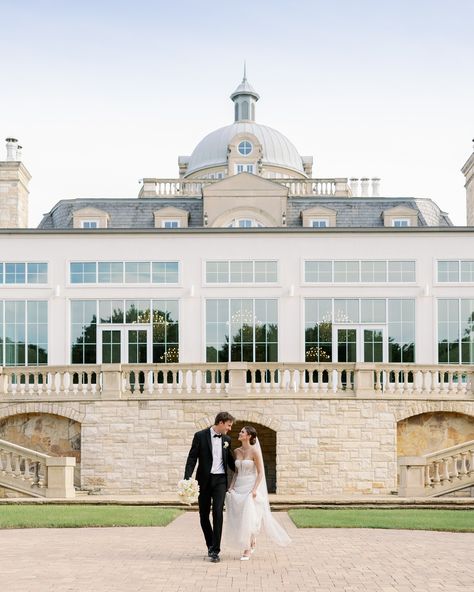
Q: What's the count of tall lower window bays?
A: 5